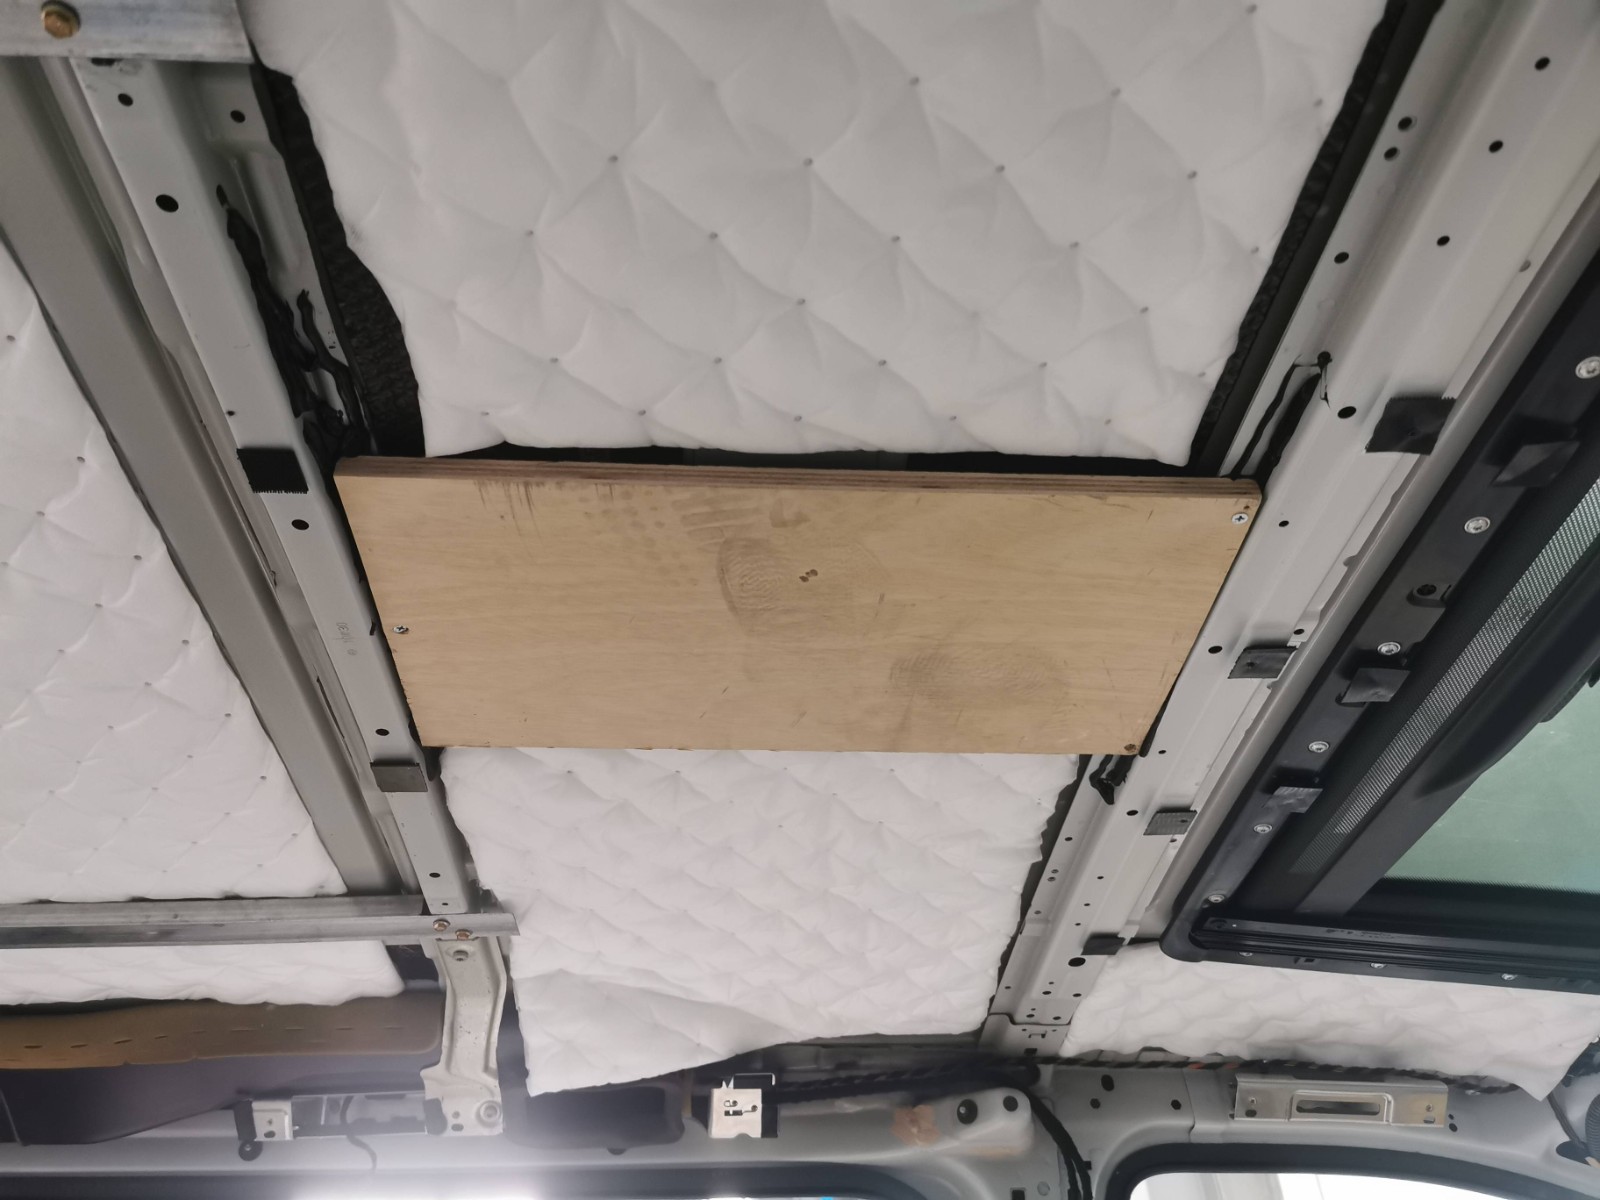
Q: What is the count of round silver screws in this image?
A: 11